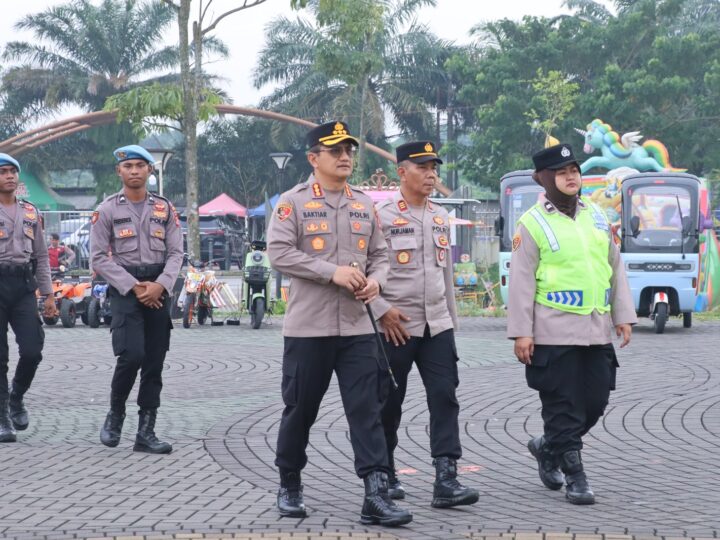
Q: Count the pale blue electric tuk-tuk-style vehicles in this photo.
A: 2